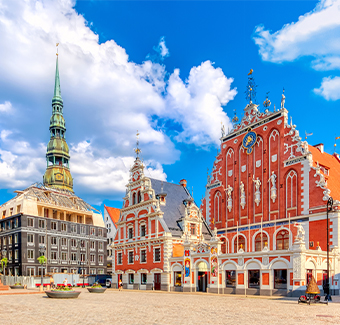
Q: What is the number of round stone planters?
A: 3